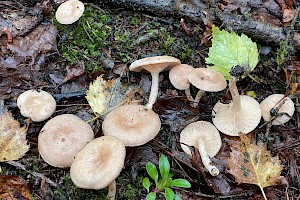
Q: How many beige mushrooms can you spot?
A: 11